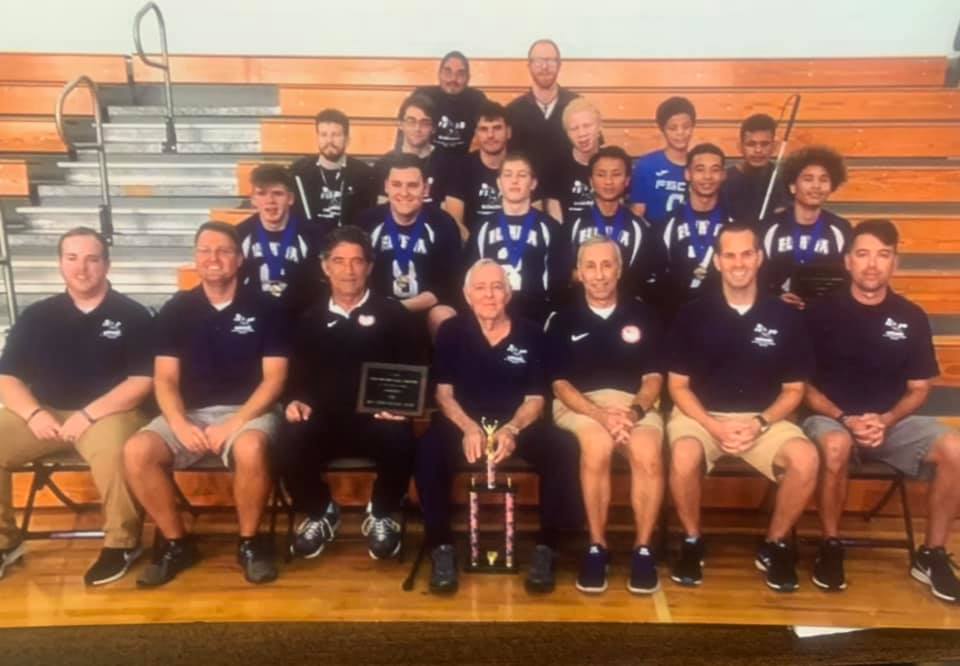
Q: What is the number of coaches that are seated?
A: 7